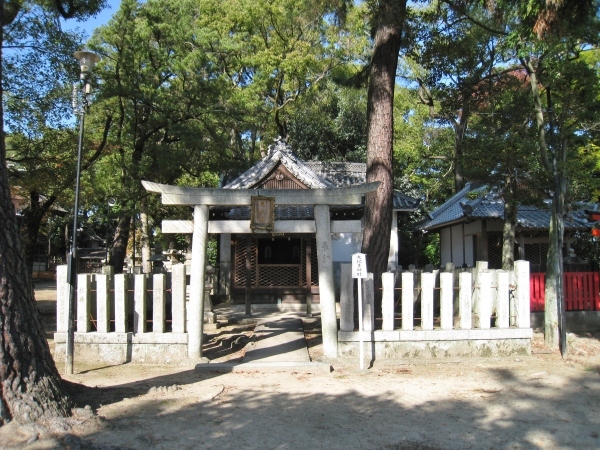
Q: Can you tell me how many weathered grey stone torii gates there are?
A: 1